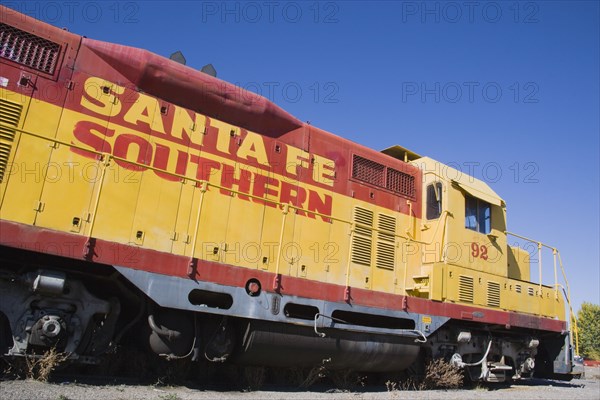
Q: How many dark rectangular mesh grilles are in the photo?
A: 3